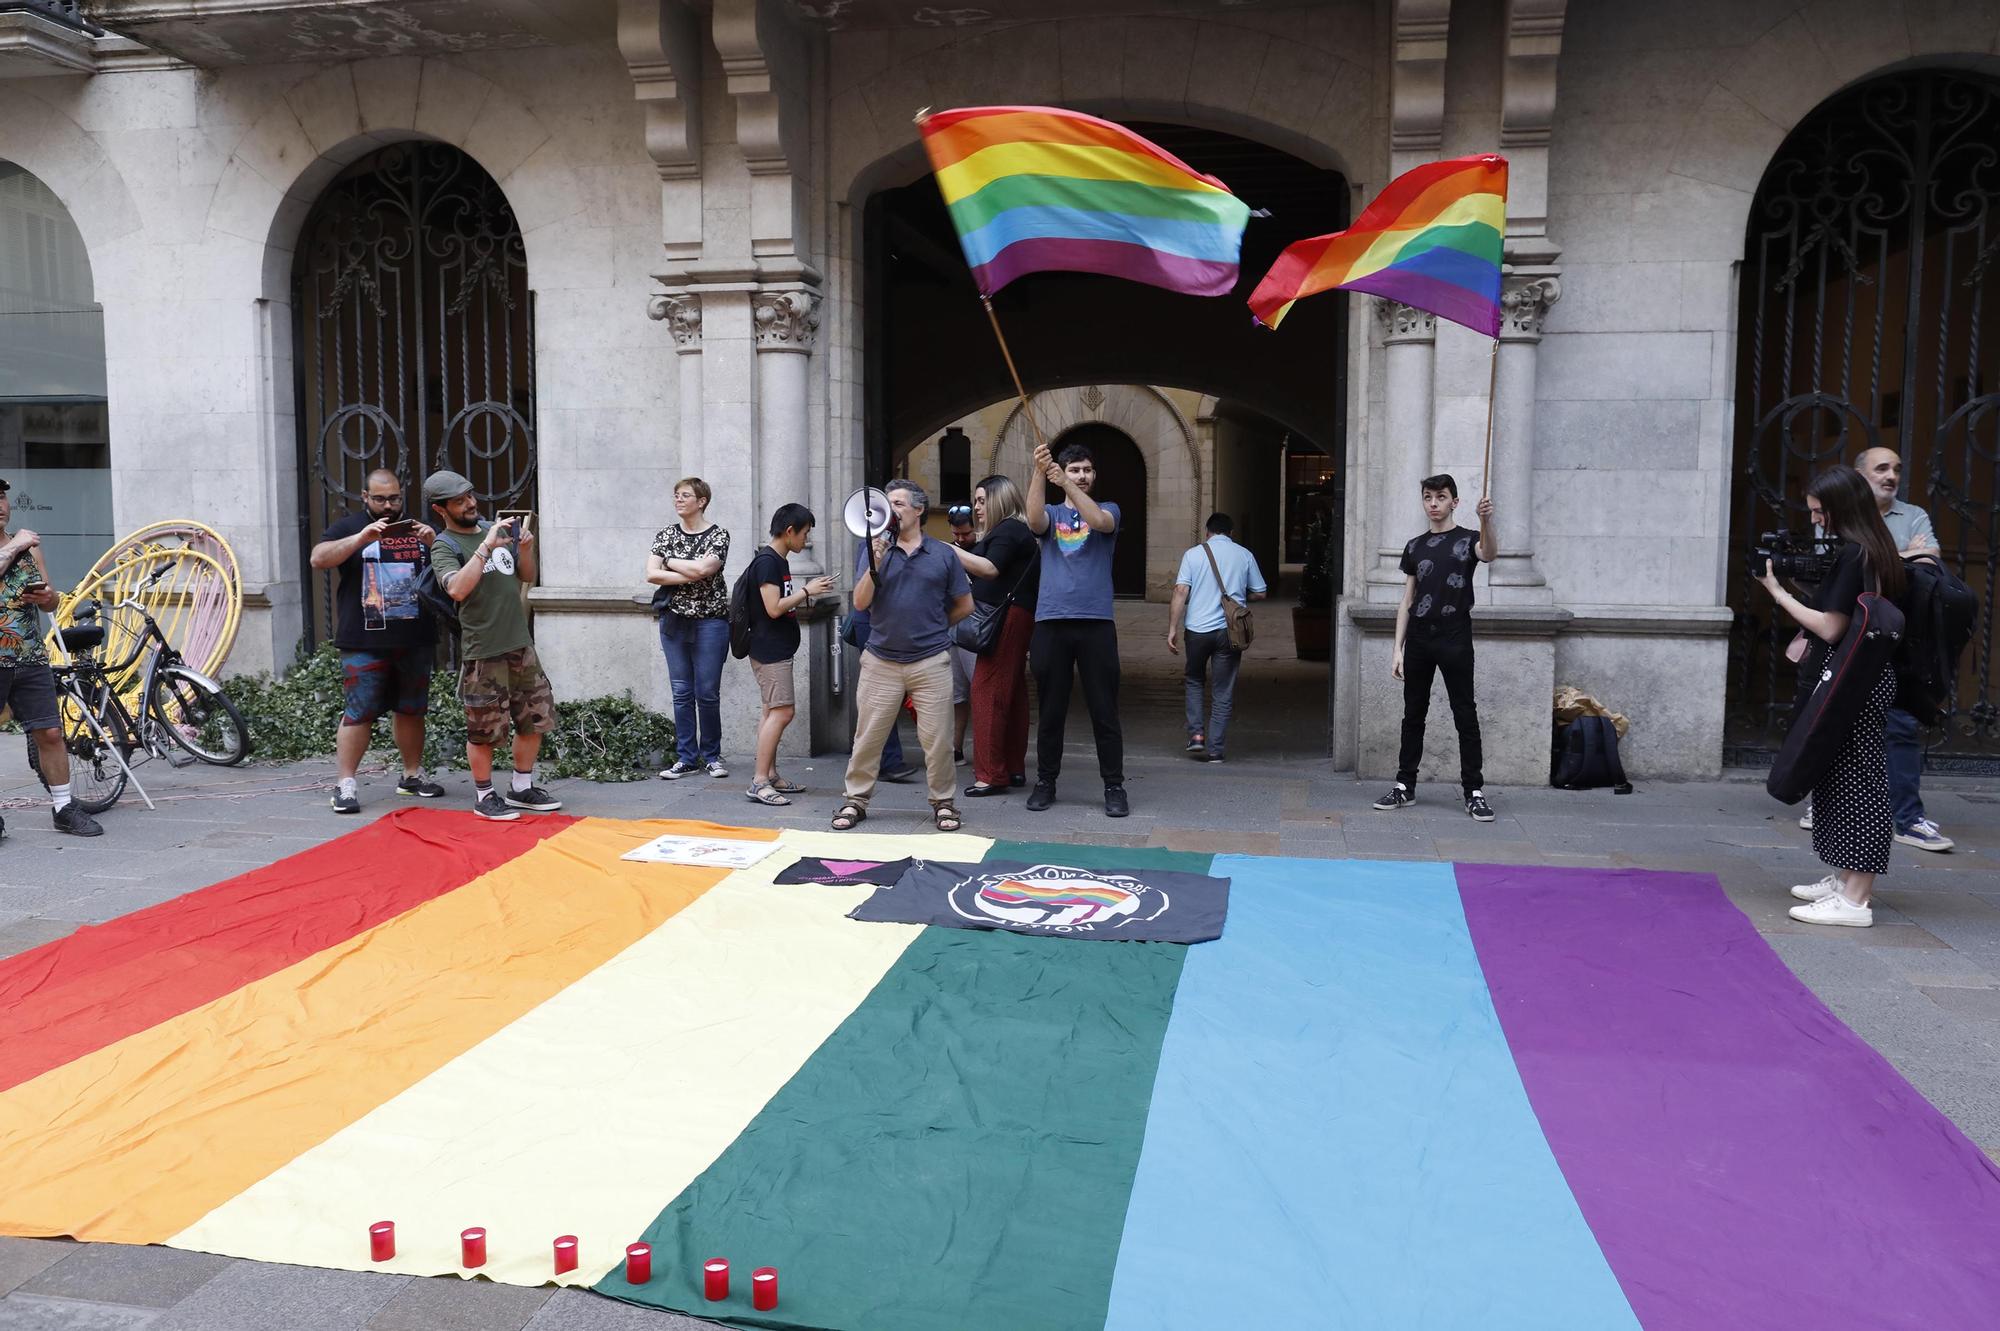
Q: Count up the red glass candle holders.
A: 6